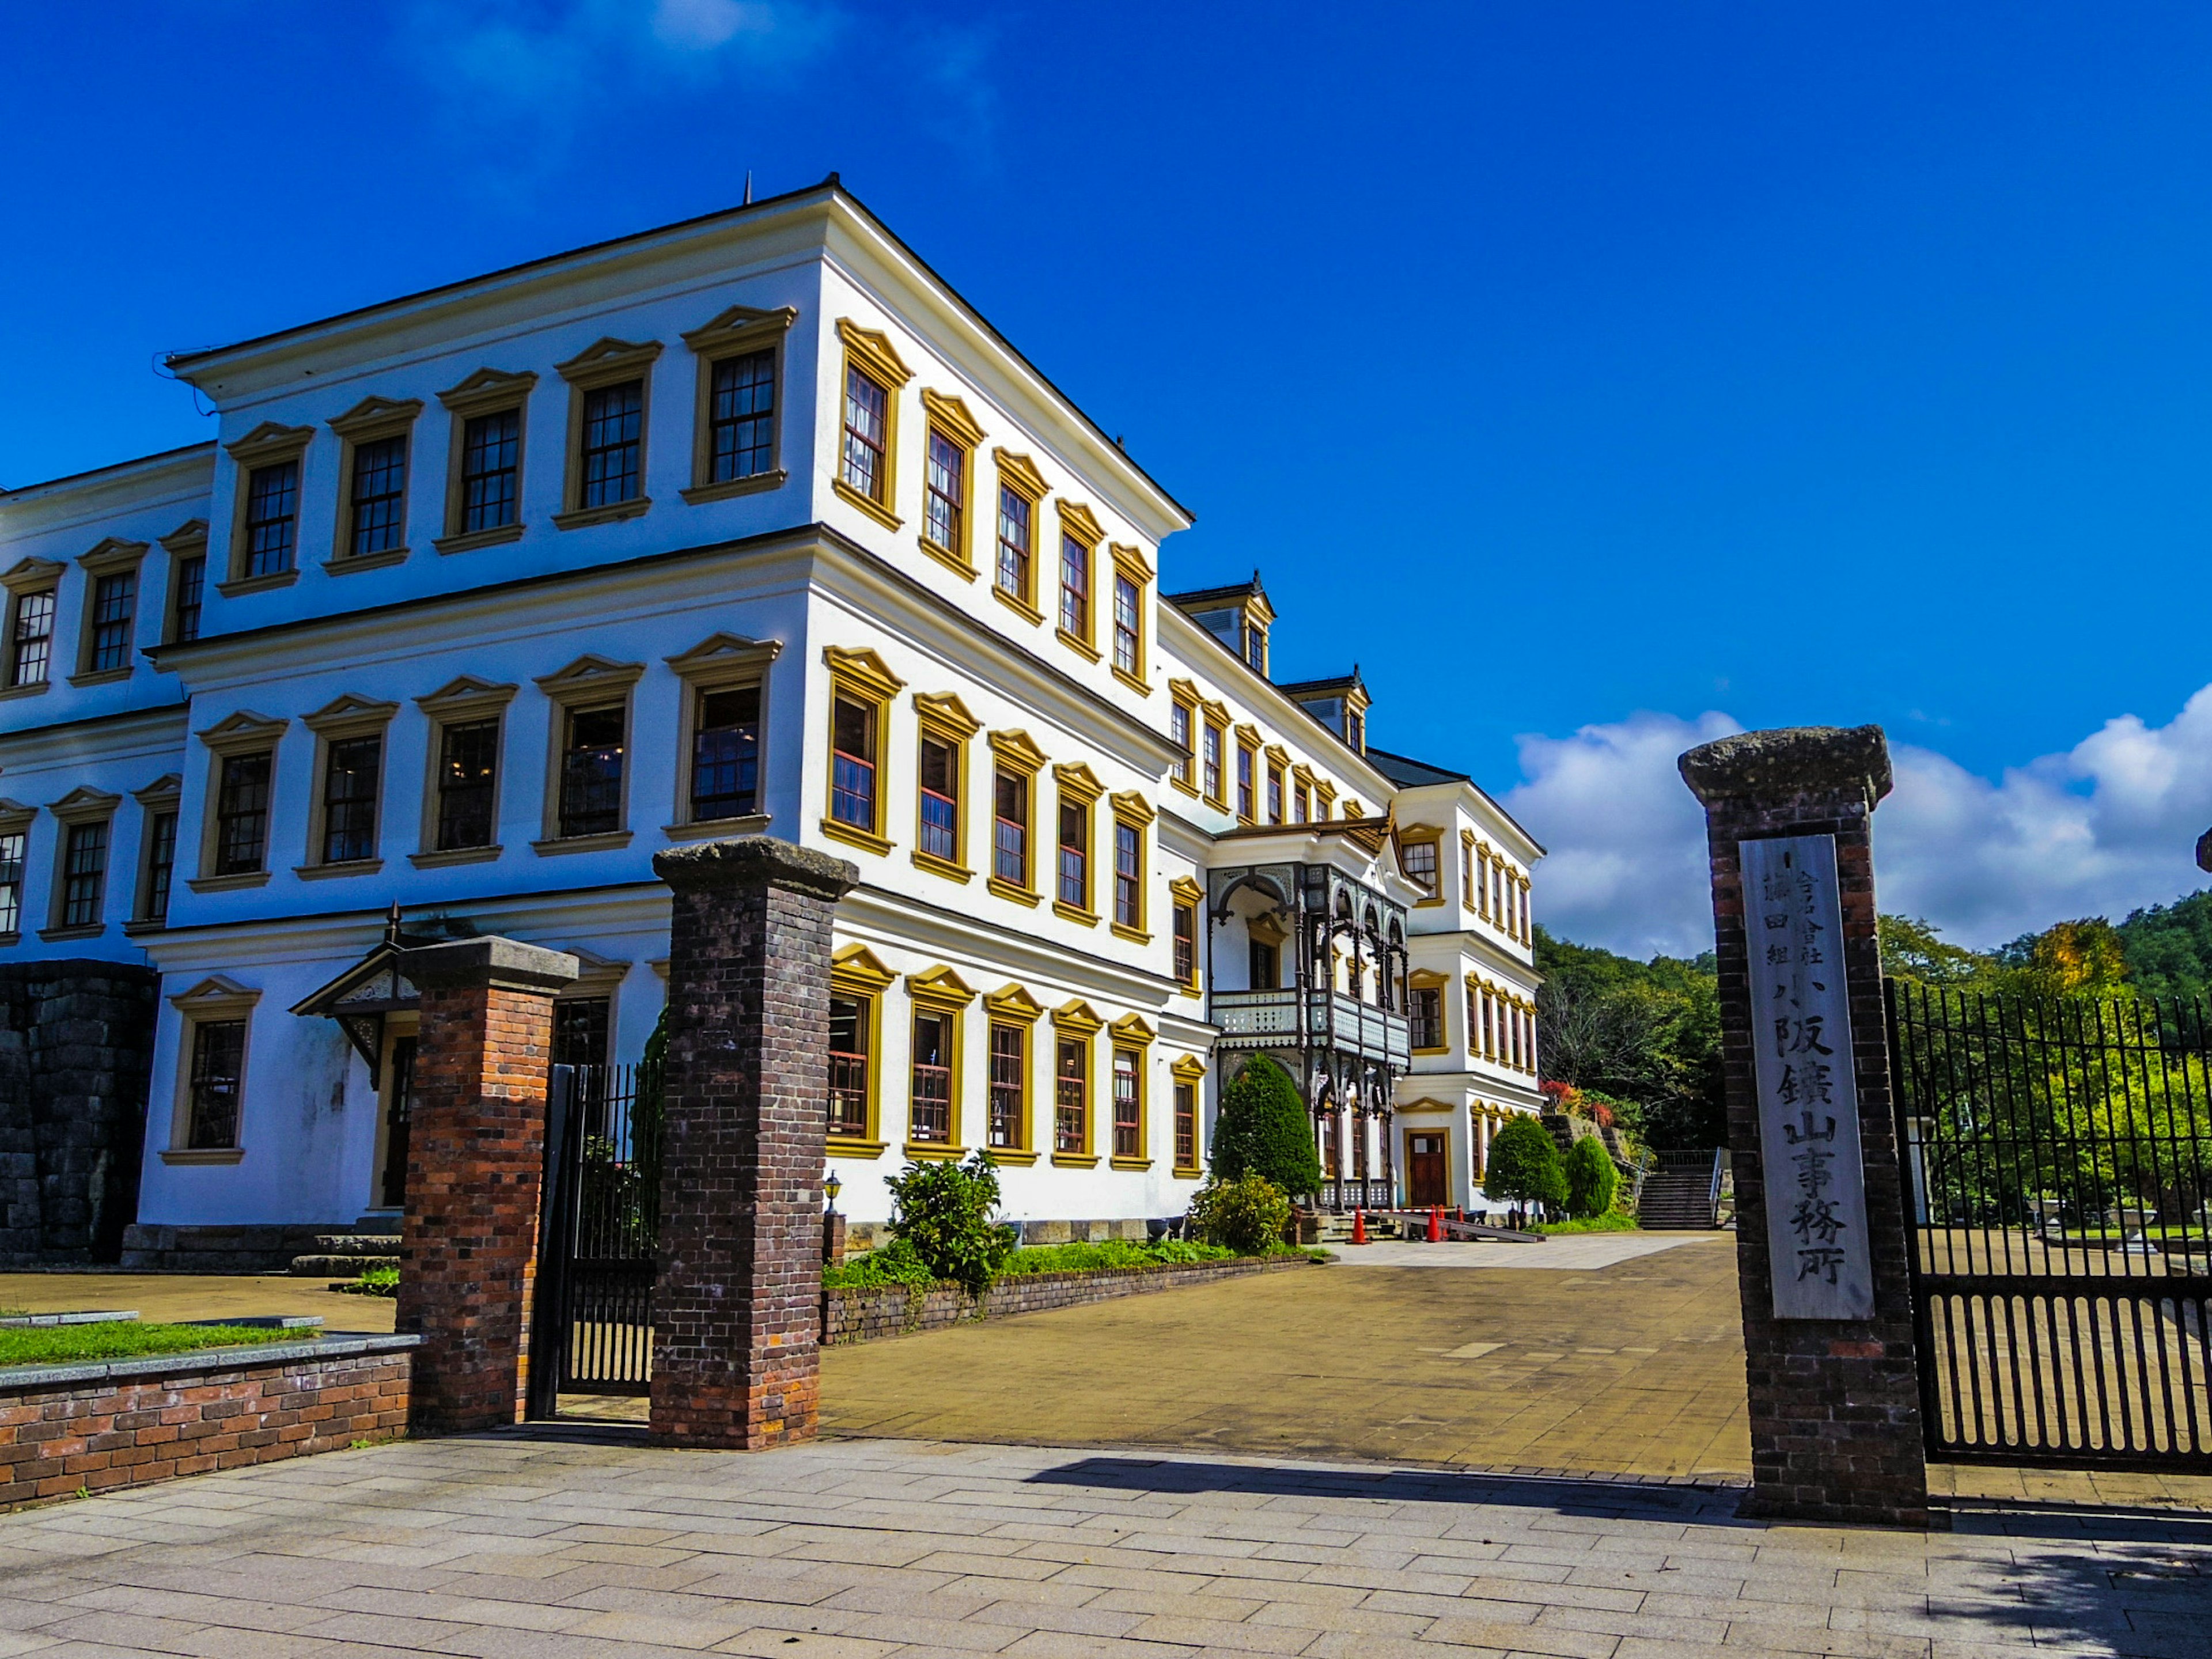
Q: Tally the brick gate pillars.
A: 3